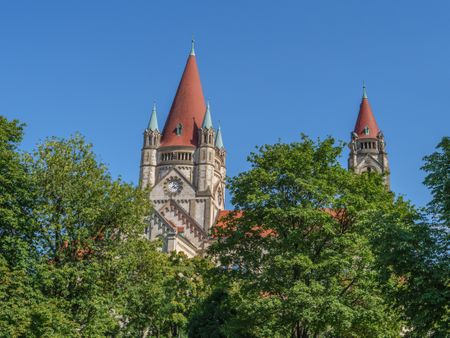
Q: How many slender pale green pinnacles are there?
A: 3